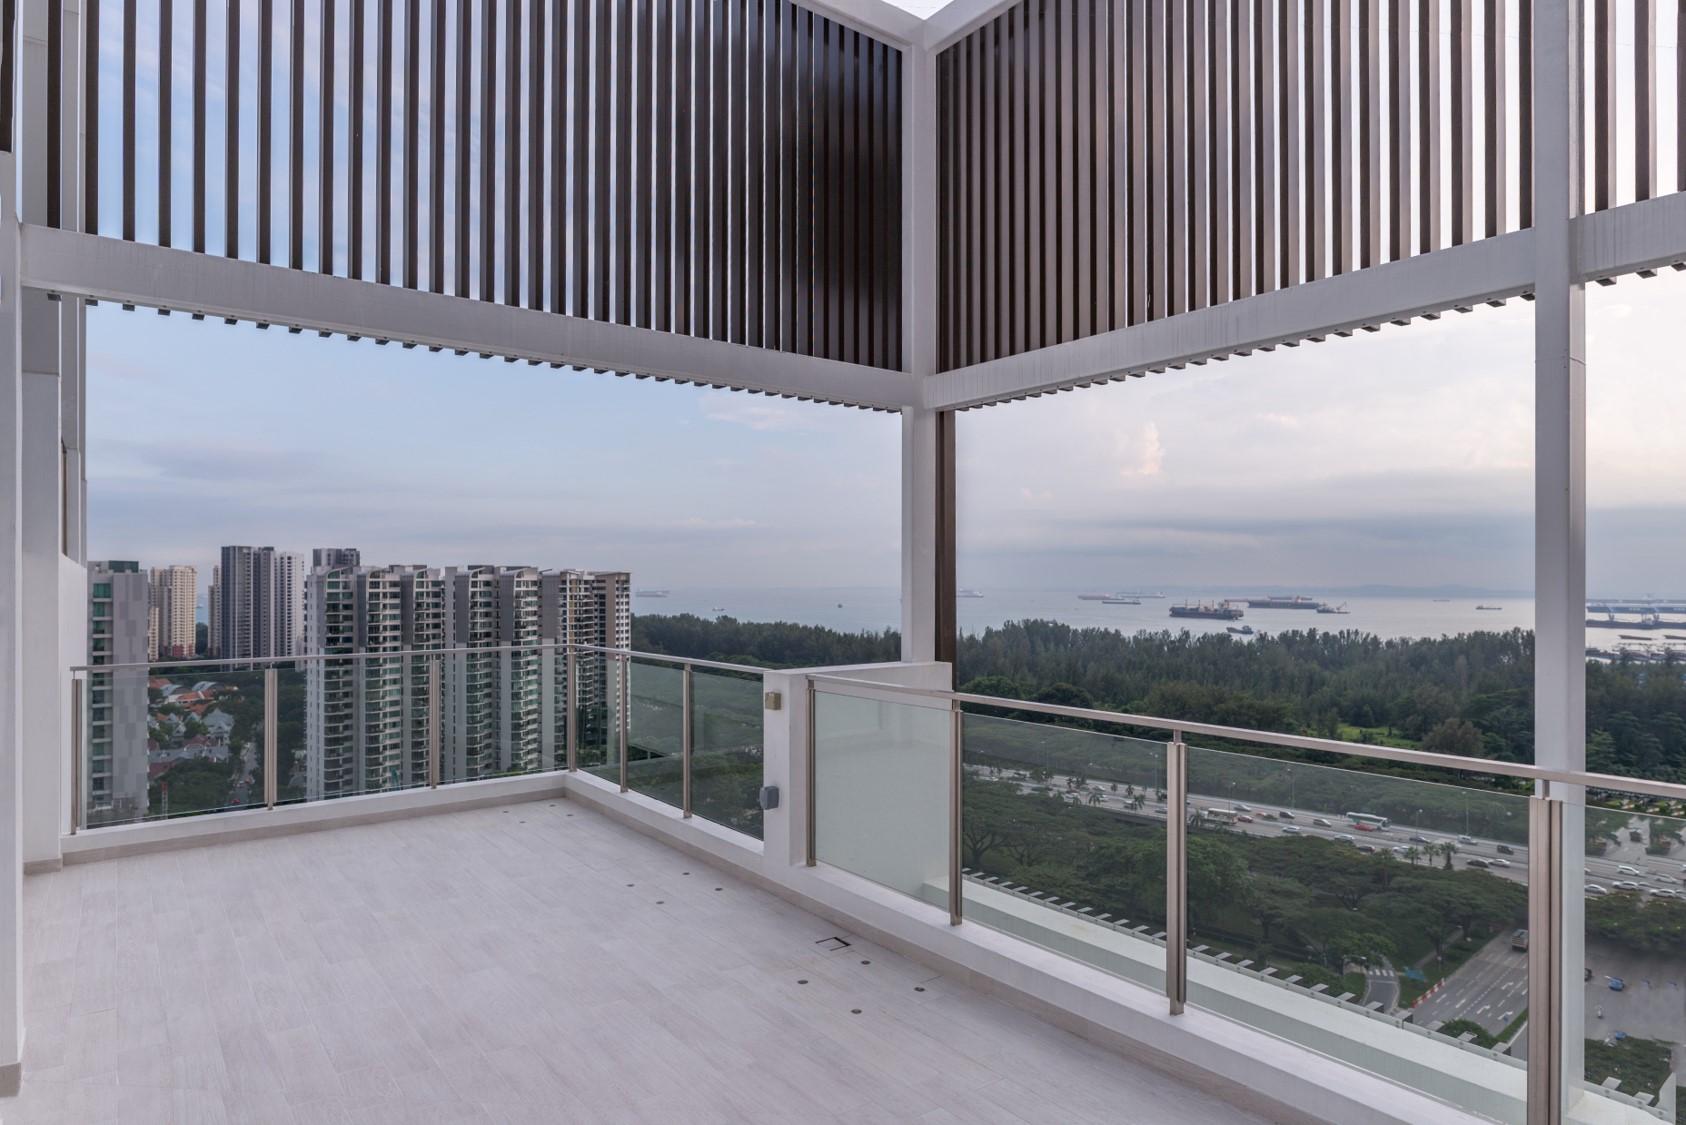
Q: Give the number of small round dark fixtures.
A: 12